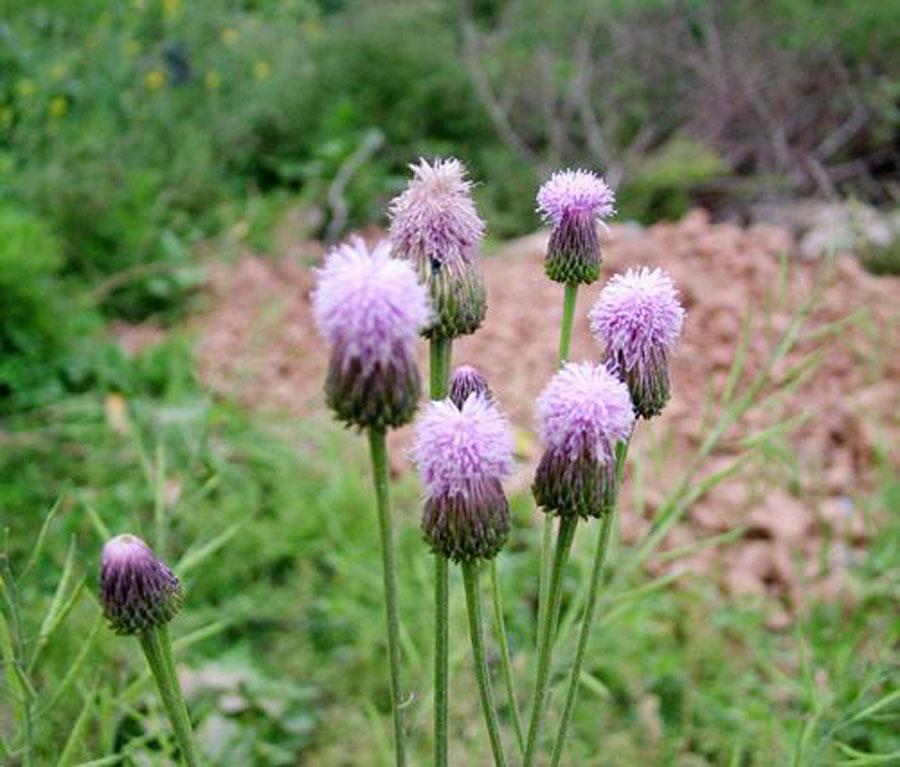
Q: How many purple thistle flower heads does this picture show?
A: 8